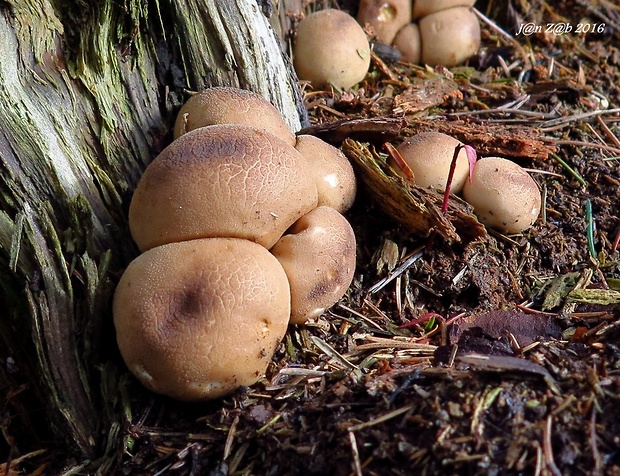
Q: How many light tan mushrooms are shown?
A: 12